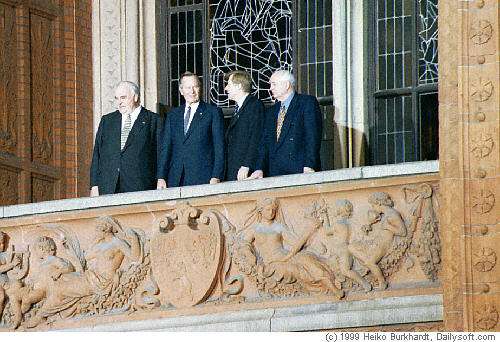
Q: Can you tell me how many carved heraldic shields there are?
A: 1